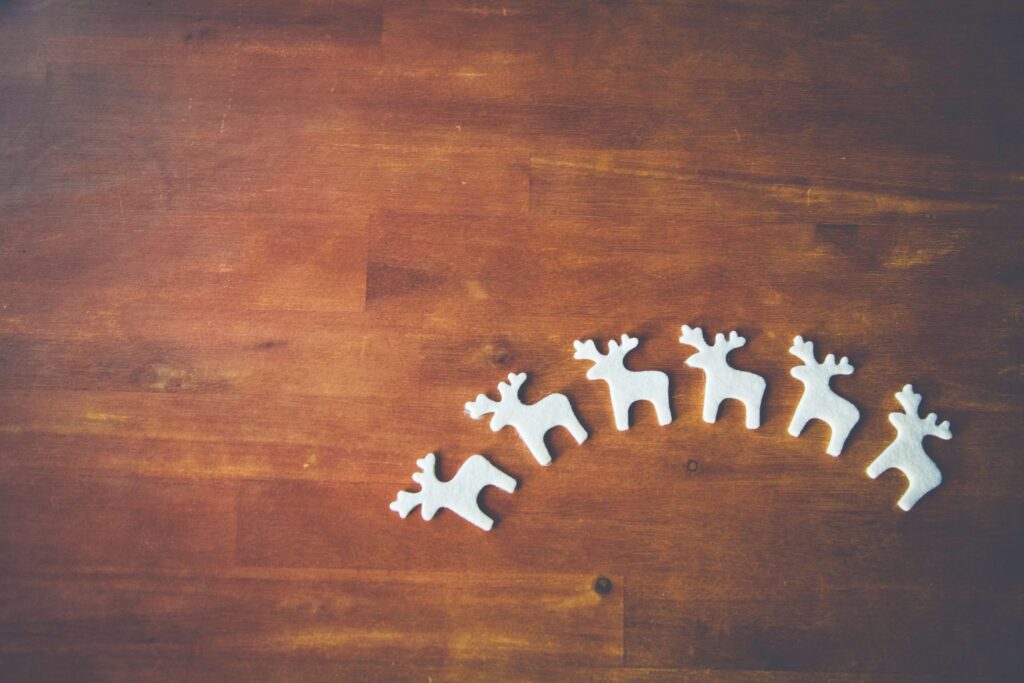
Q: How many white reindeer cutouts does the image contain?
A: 6